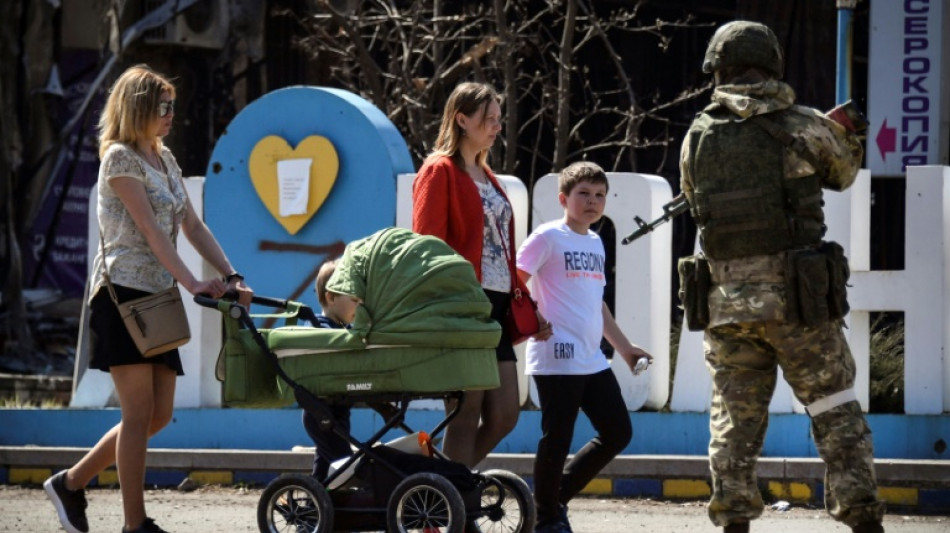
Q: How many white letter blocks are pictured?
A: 5